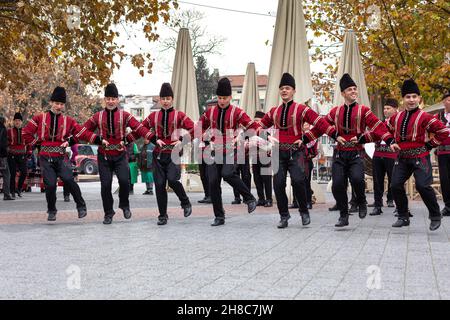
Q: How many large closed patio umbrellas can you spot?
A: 4